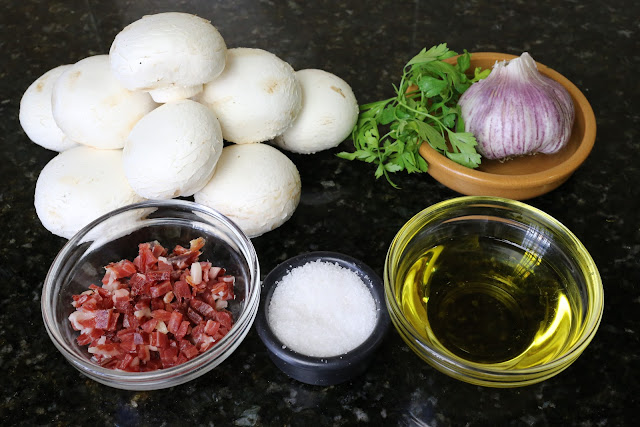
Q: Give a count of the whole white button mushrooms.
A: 8